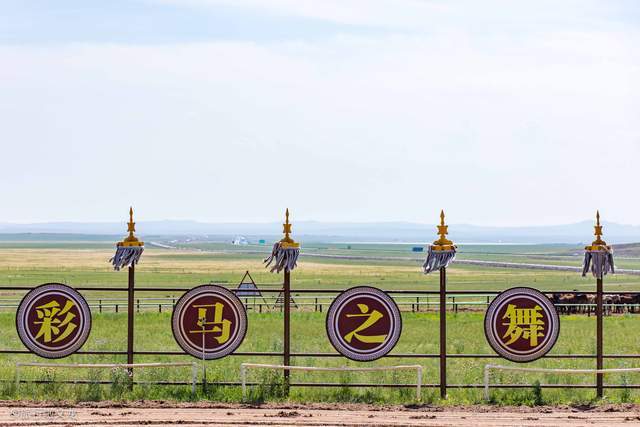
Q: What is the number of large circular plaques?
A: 4